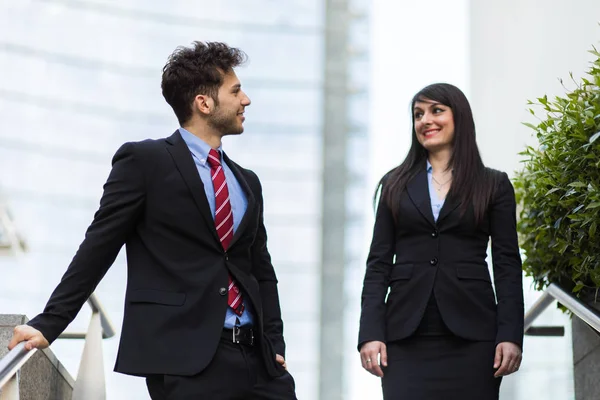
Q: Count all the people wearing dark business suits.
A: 2